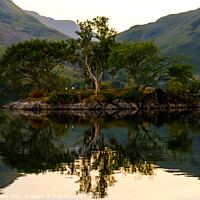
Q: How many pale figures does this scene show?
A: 2